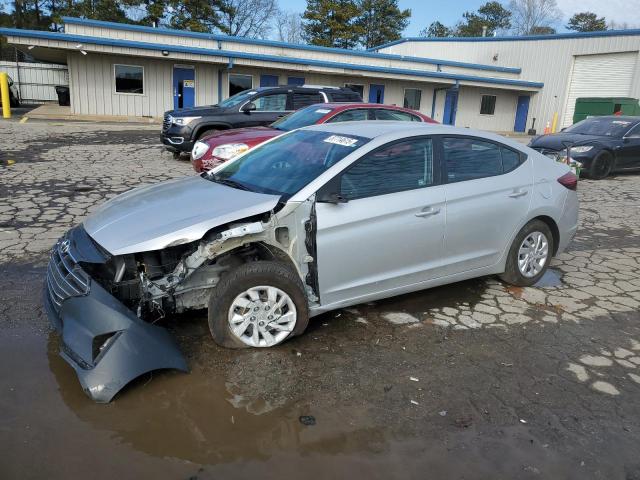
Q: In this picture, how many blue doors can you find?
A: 6